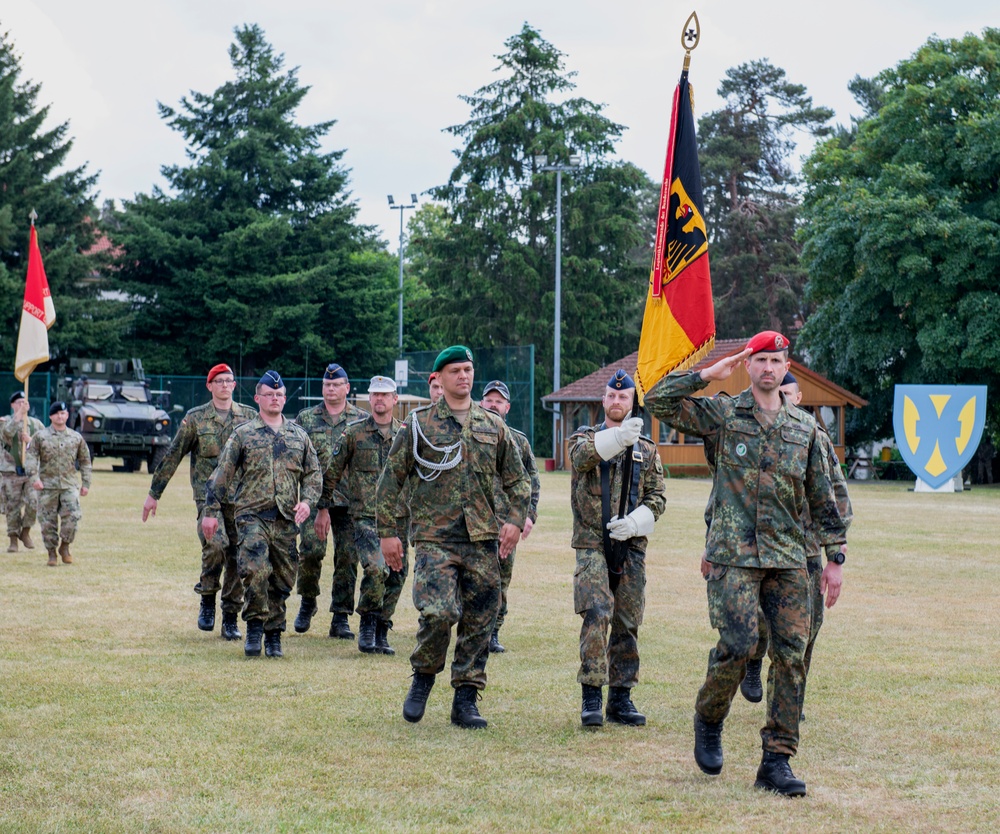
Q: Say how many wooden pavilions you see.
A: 1